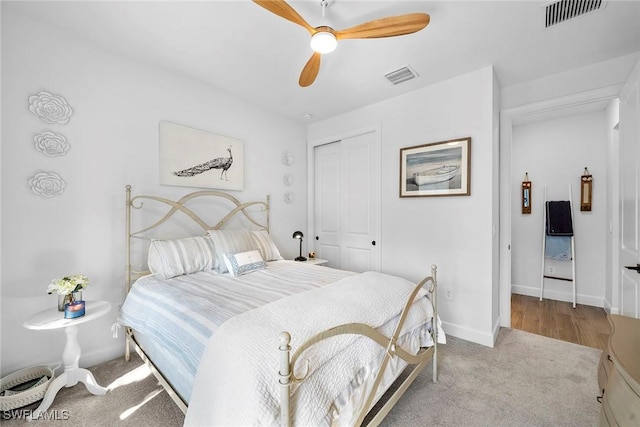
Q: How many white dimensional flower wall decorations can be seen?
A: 6